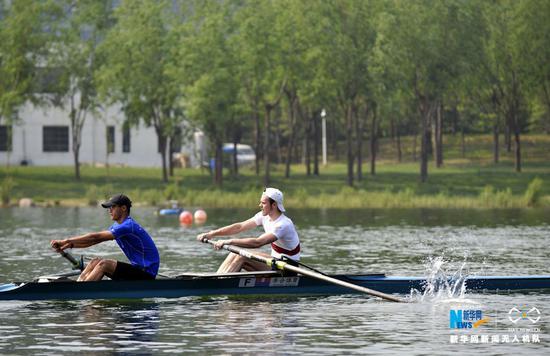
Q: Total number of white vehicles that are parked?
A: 1